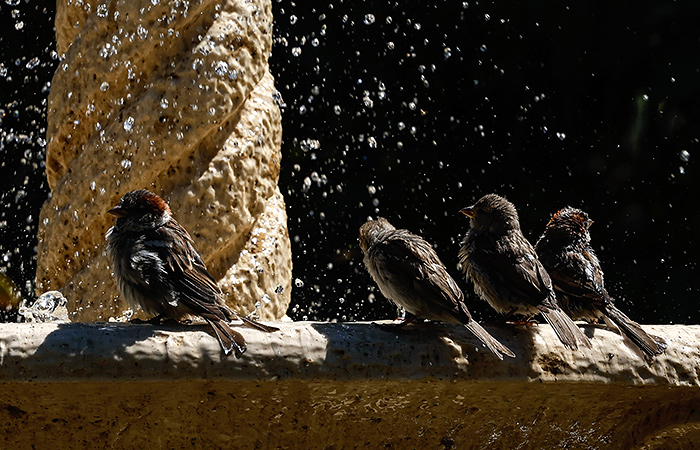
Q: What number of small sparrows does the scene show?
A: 4